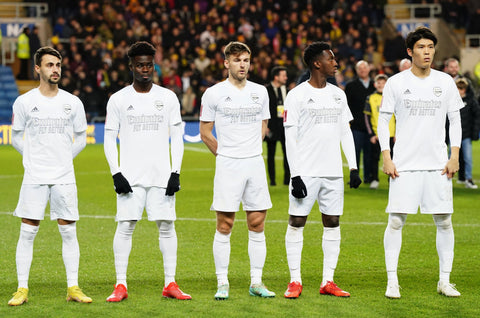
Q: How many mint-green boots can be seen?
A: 2